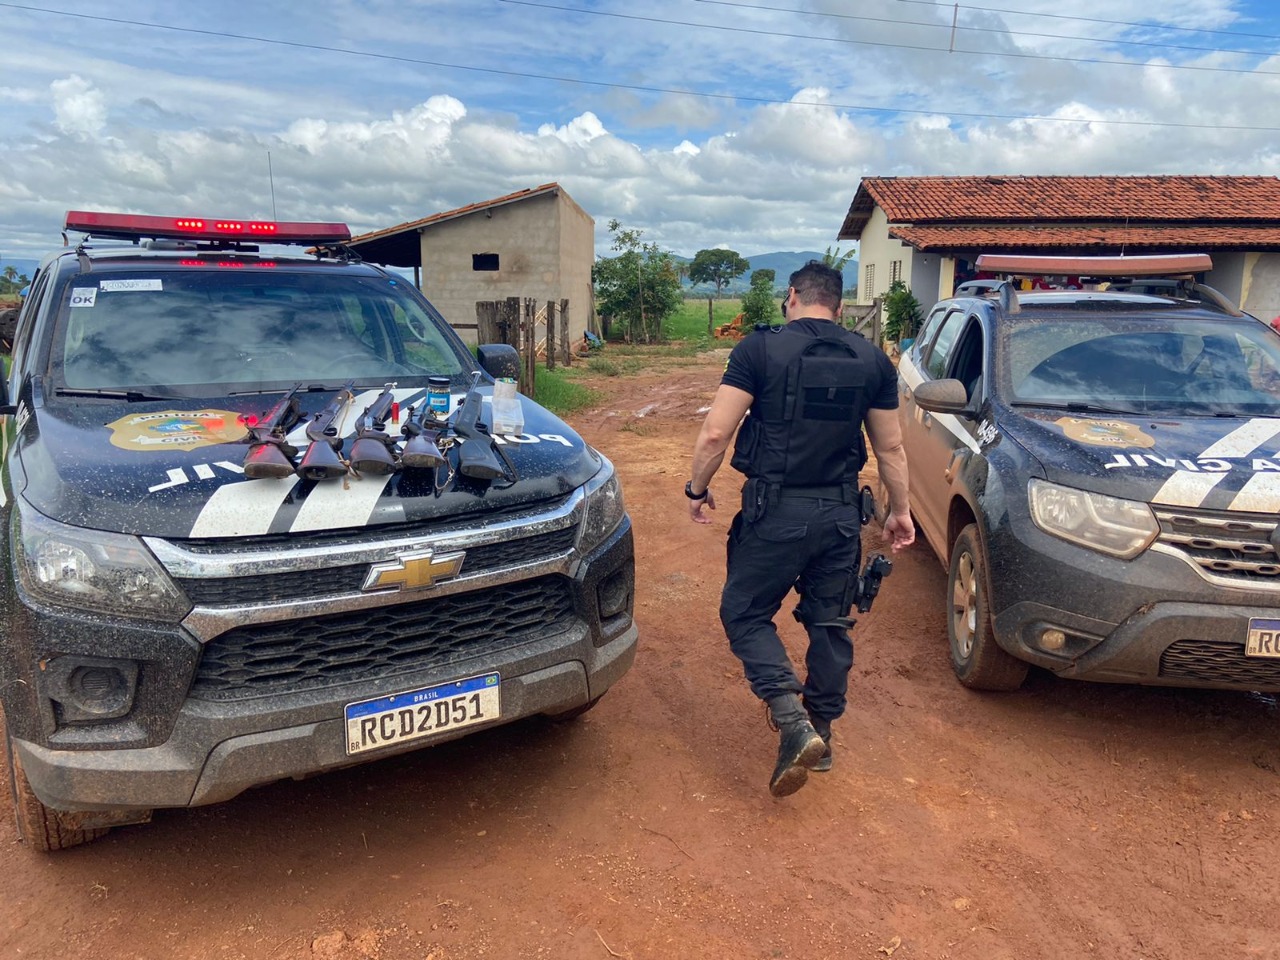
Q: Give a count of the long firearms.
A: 5